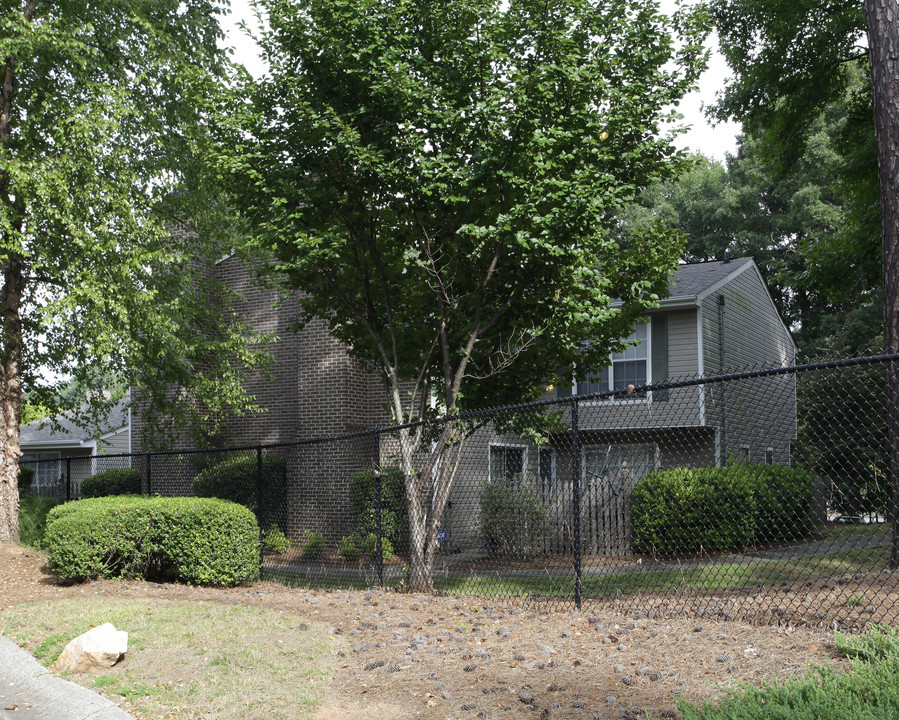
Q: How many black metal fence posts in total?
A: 5